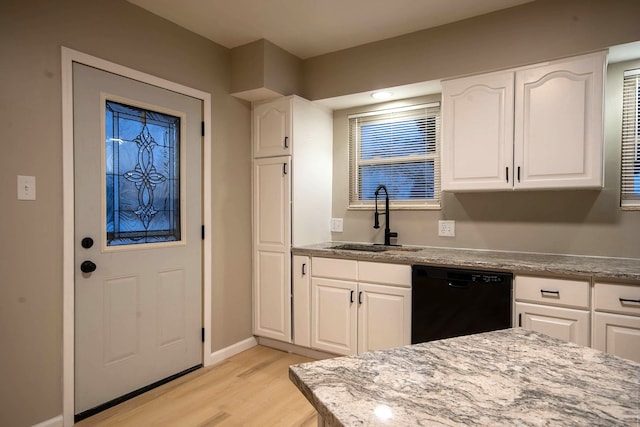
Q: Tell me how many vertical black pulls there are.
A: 8